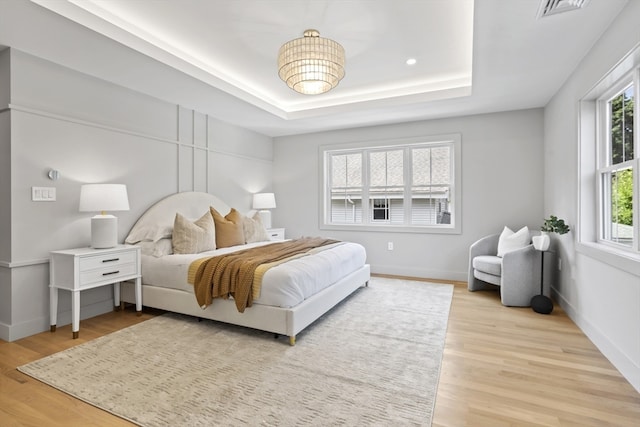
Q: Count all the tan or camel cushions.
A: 1